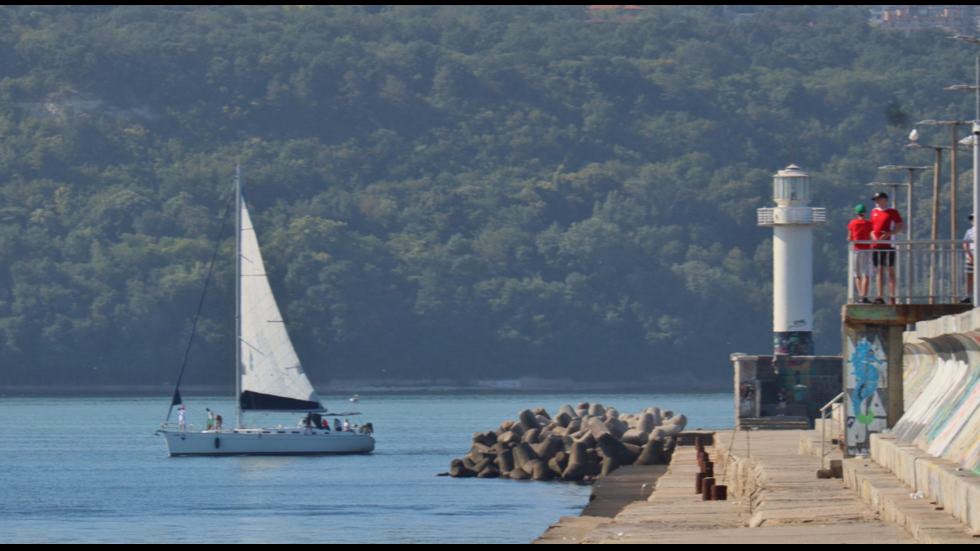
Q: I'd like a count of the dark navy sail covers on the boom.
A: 1